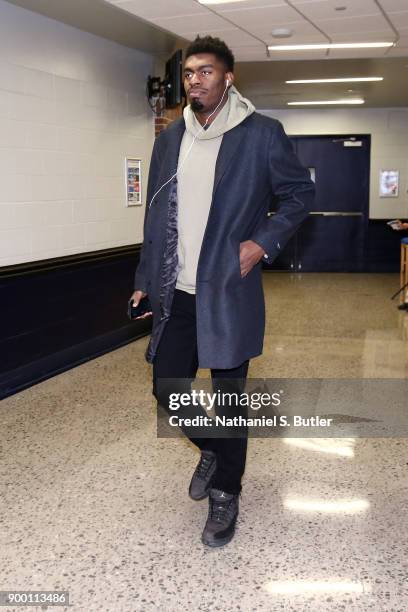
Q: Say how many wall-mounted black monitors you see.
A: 1